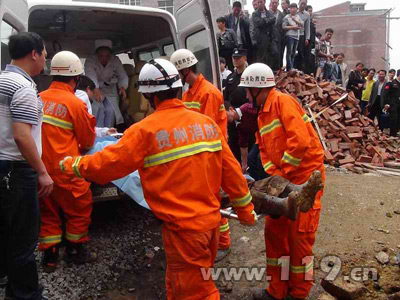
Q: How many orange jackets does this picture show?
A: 4